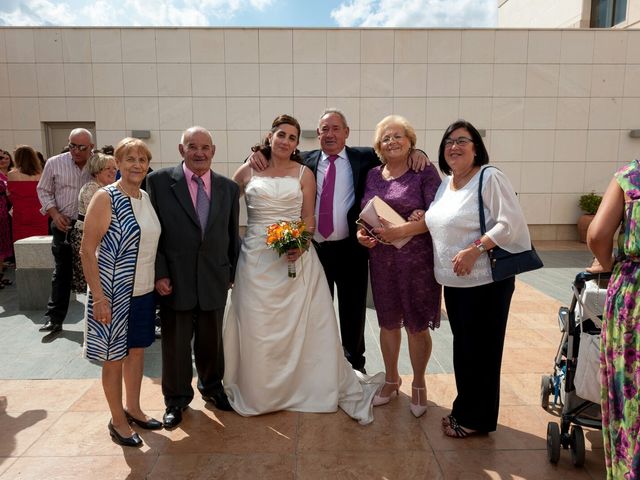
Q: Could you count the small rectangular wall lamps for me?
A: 4